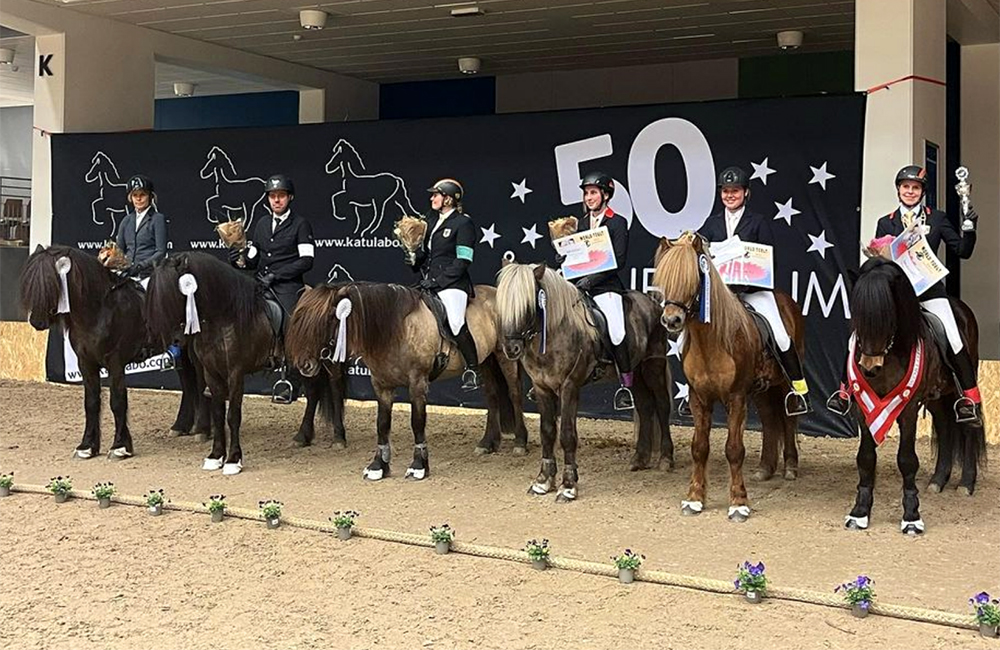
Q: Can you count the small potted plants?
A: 13